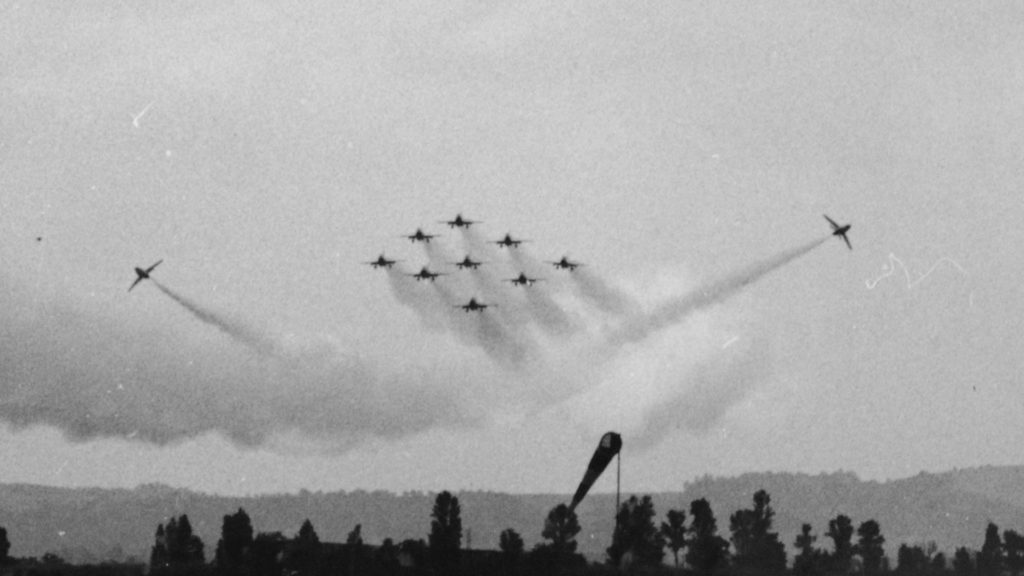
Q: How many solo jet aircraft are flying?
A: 2